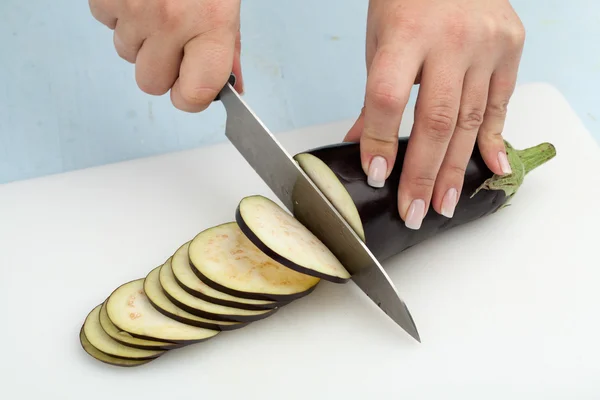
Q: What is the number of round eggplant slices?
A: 9